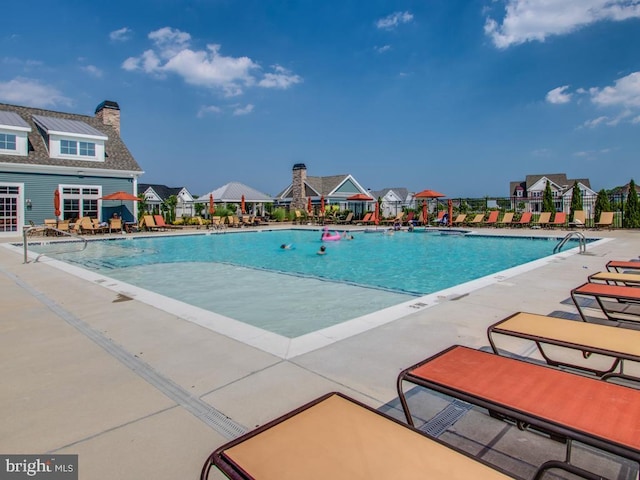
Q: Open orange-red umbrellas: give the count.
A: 3